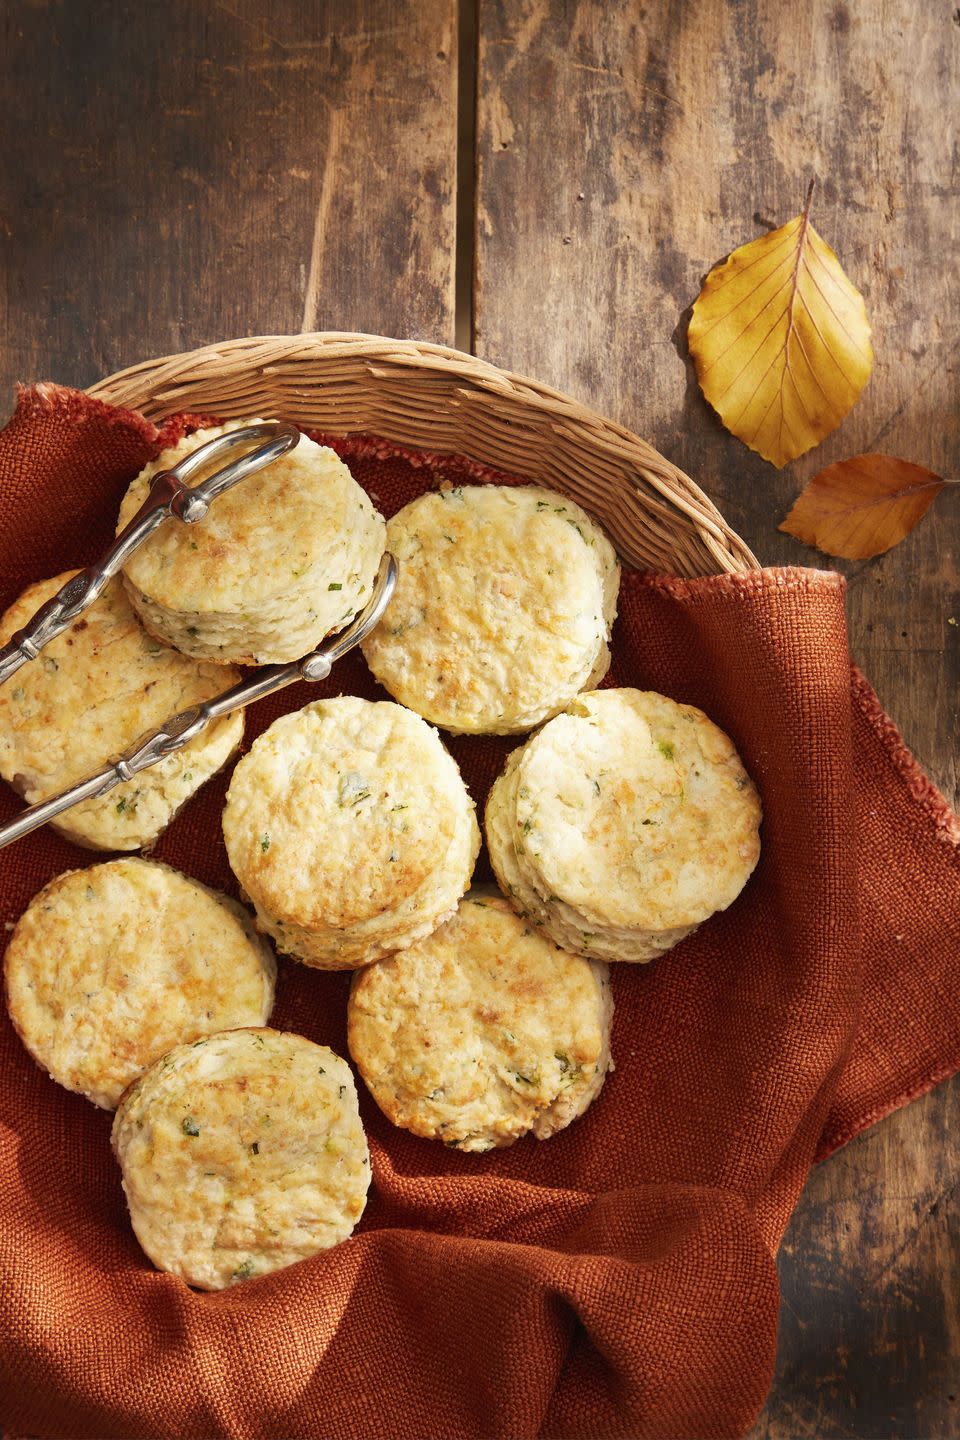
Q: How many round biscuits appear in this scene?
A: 8